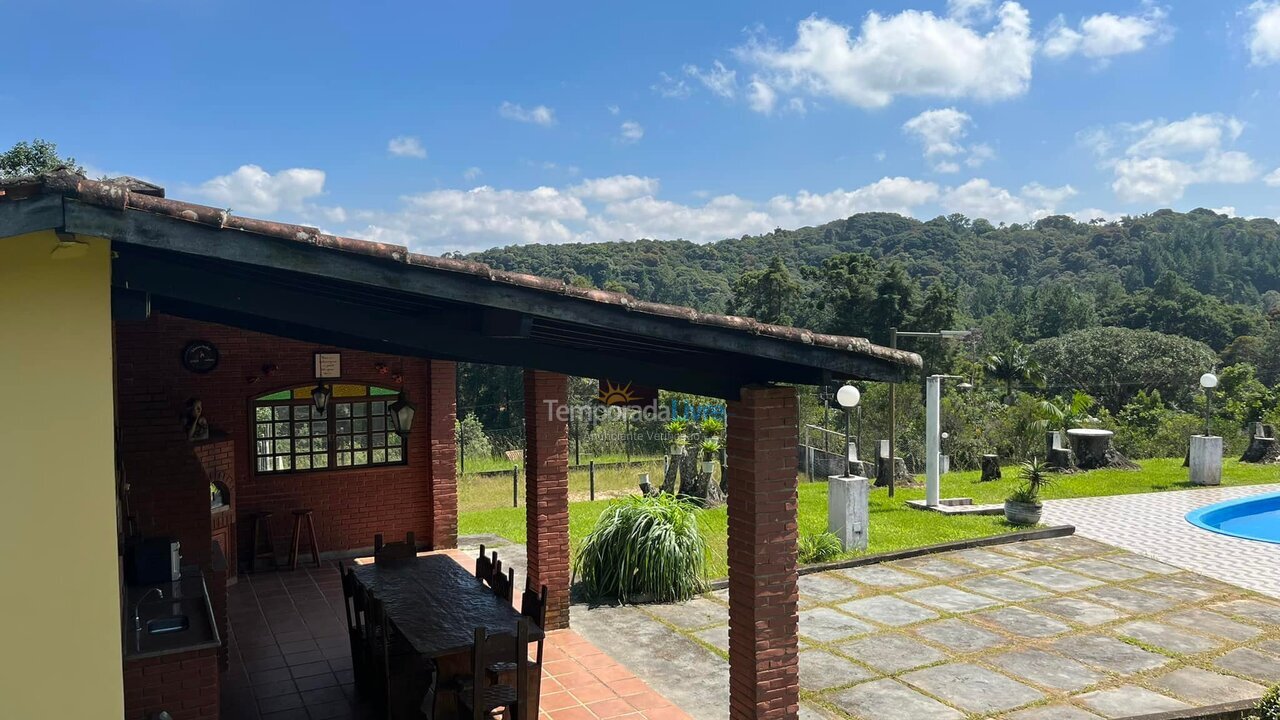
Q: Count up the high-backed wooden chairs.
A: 8